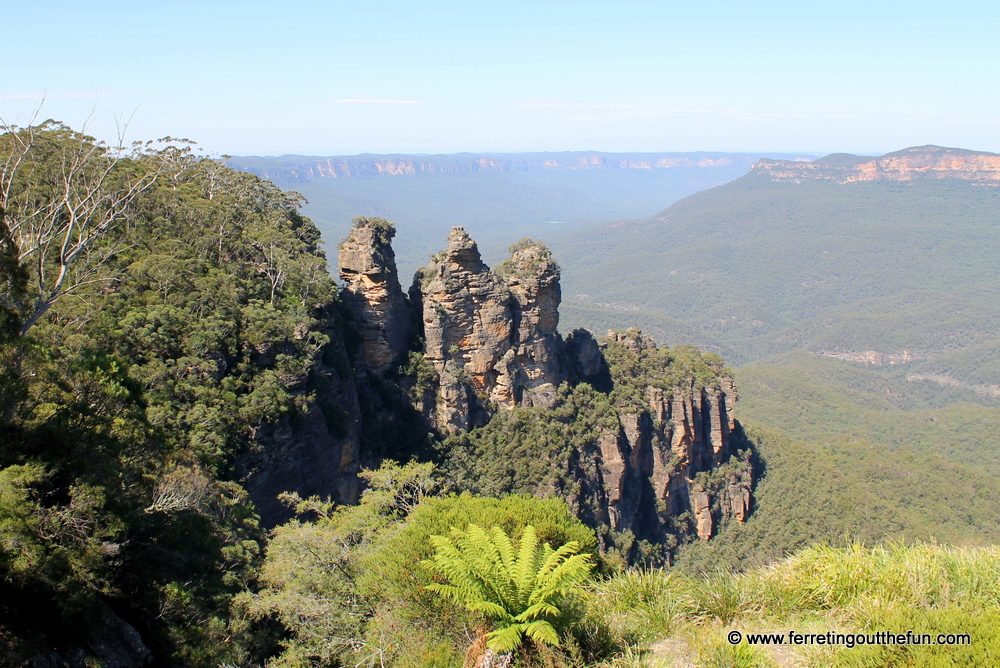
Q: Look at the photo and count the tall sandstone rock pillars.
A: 3